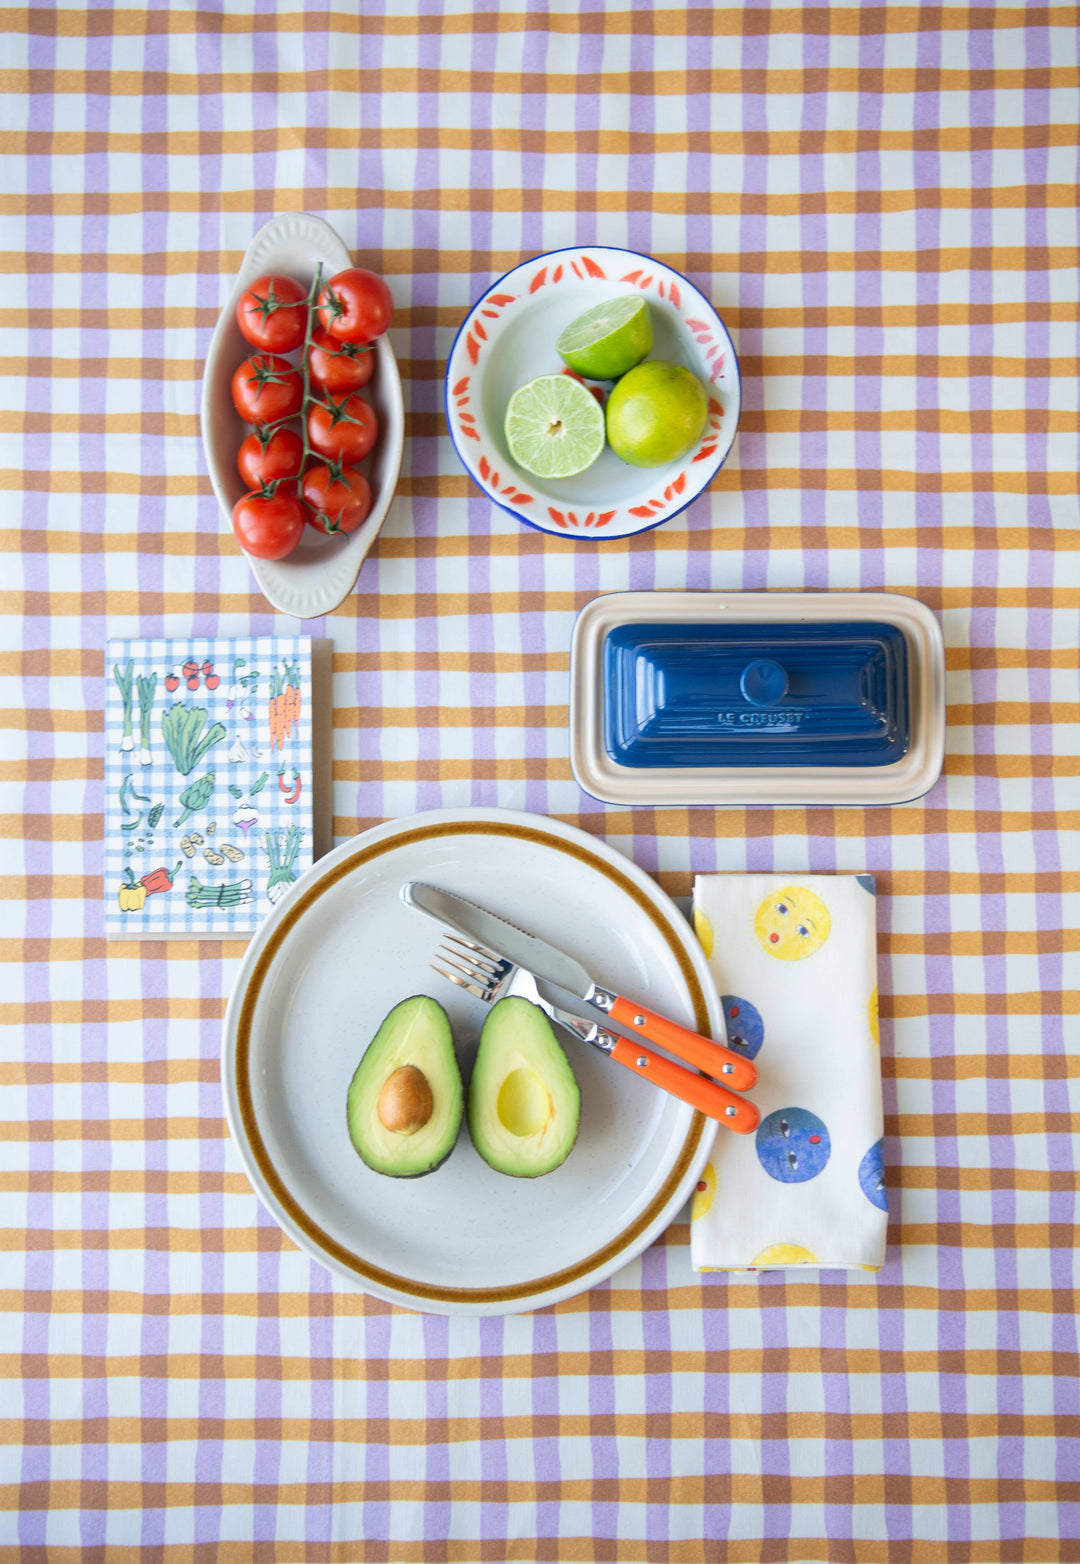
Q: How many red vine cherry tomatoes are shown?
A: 8